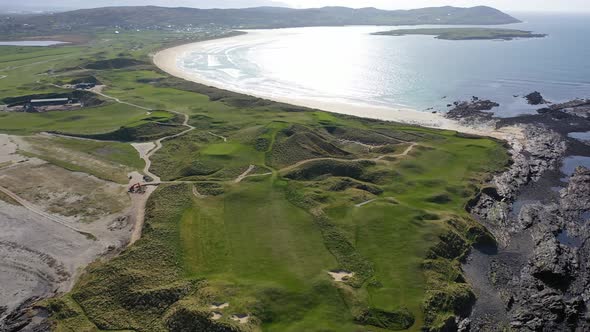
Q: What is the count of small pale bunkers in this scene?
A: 4